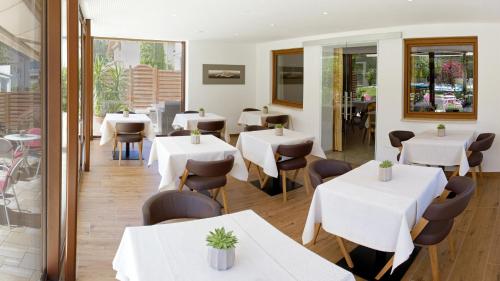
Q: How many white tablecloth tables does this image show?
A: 8